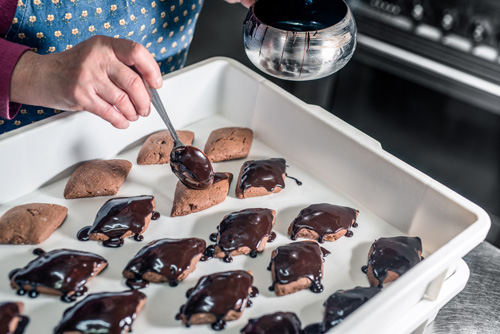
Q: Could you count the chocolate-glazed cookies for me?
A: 13